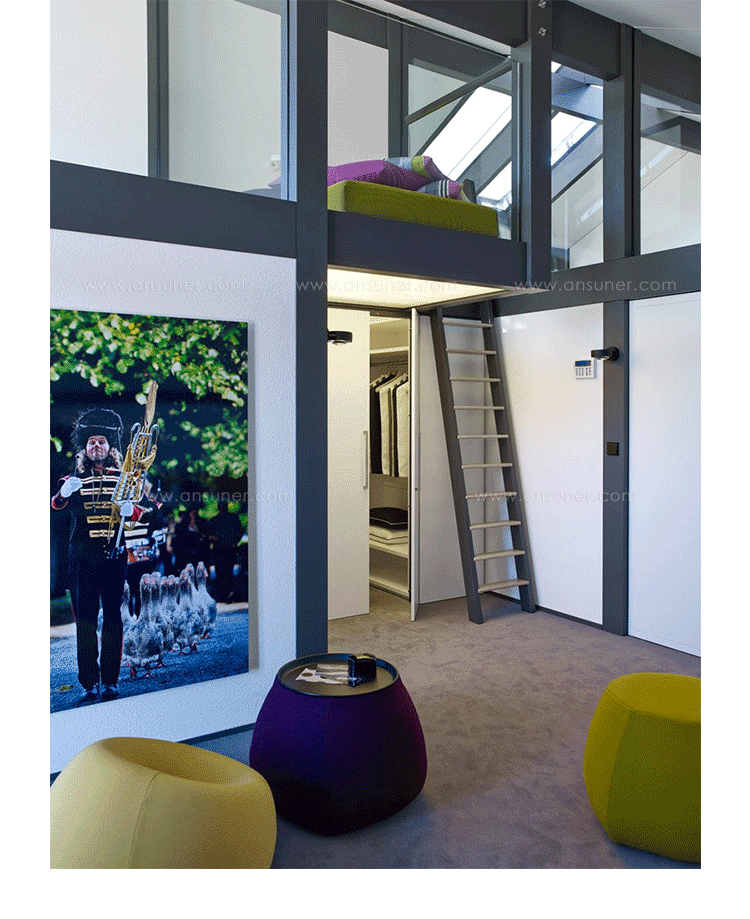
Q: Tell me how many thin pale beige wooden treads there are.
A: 10